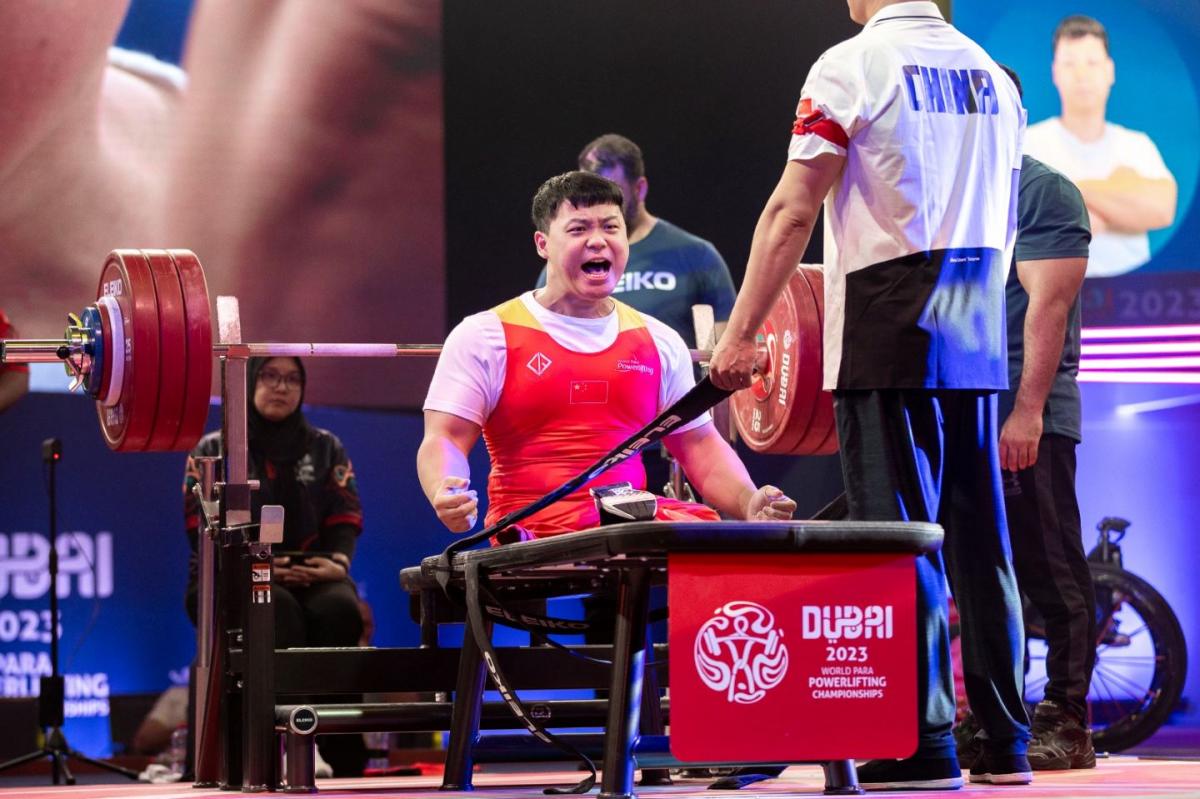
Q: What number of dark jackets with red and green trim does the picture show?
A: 1